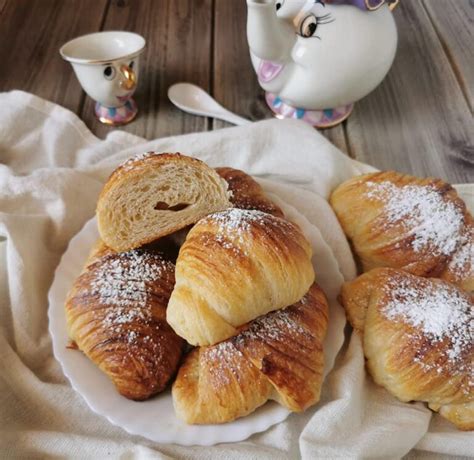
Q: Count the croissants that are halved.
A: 1